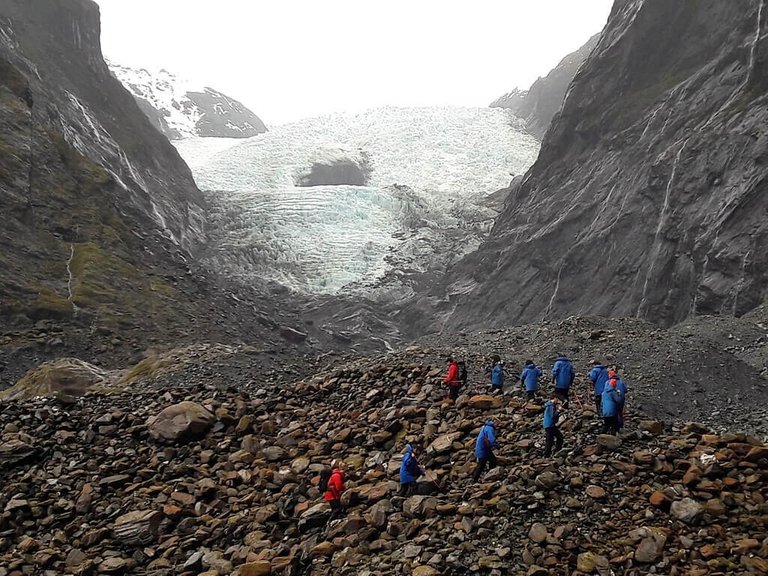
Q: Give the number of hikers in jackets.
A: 11